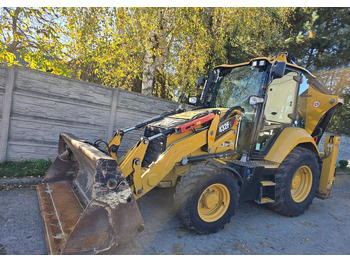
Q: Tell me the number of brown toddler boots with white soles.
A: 0